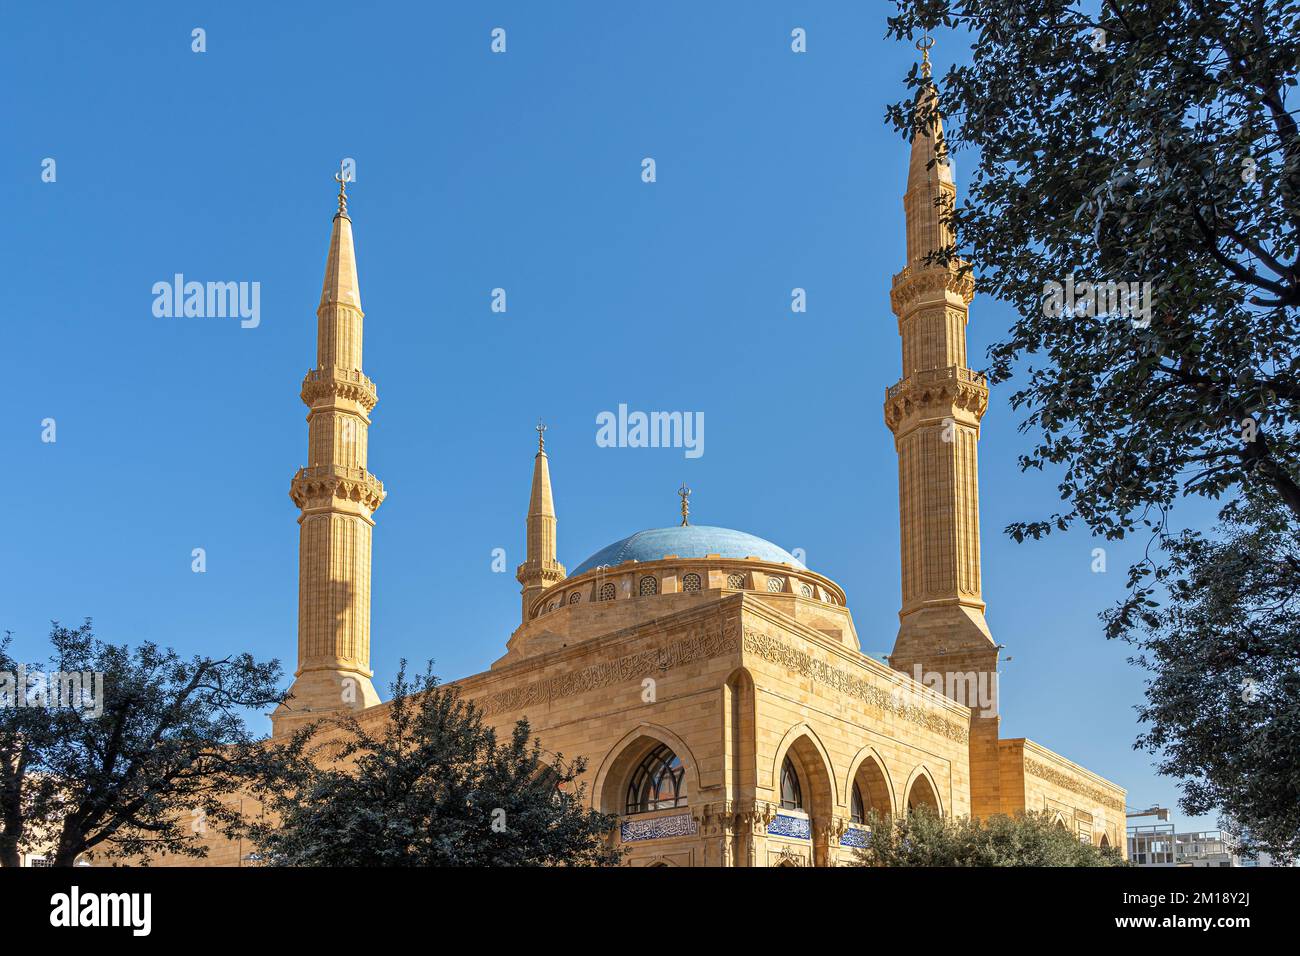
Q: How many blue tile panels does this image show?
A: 3